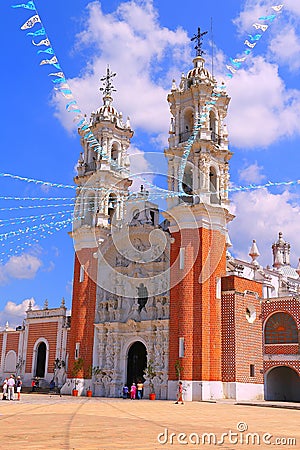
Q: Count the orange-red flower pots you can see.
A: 3